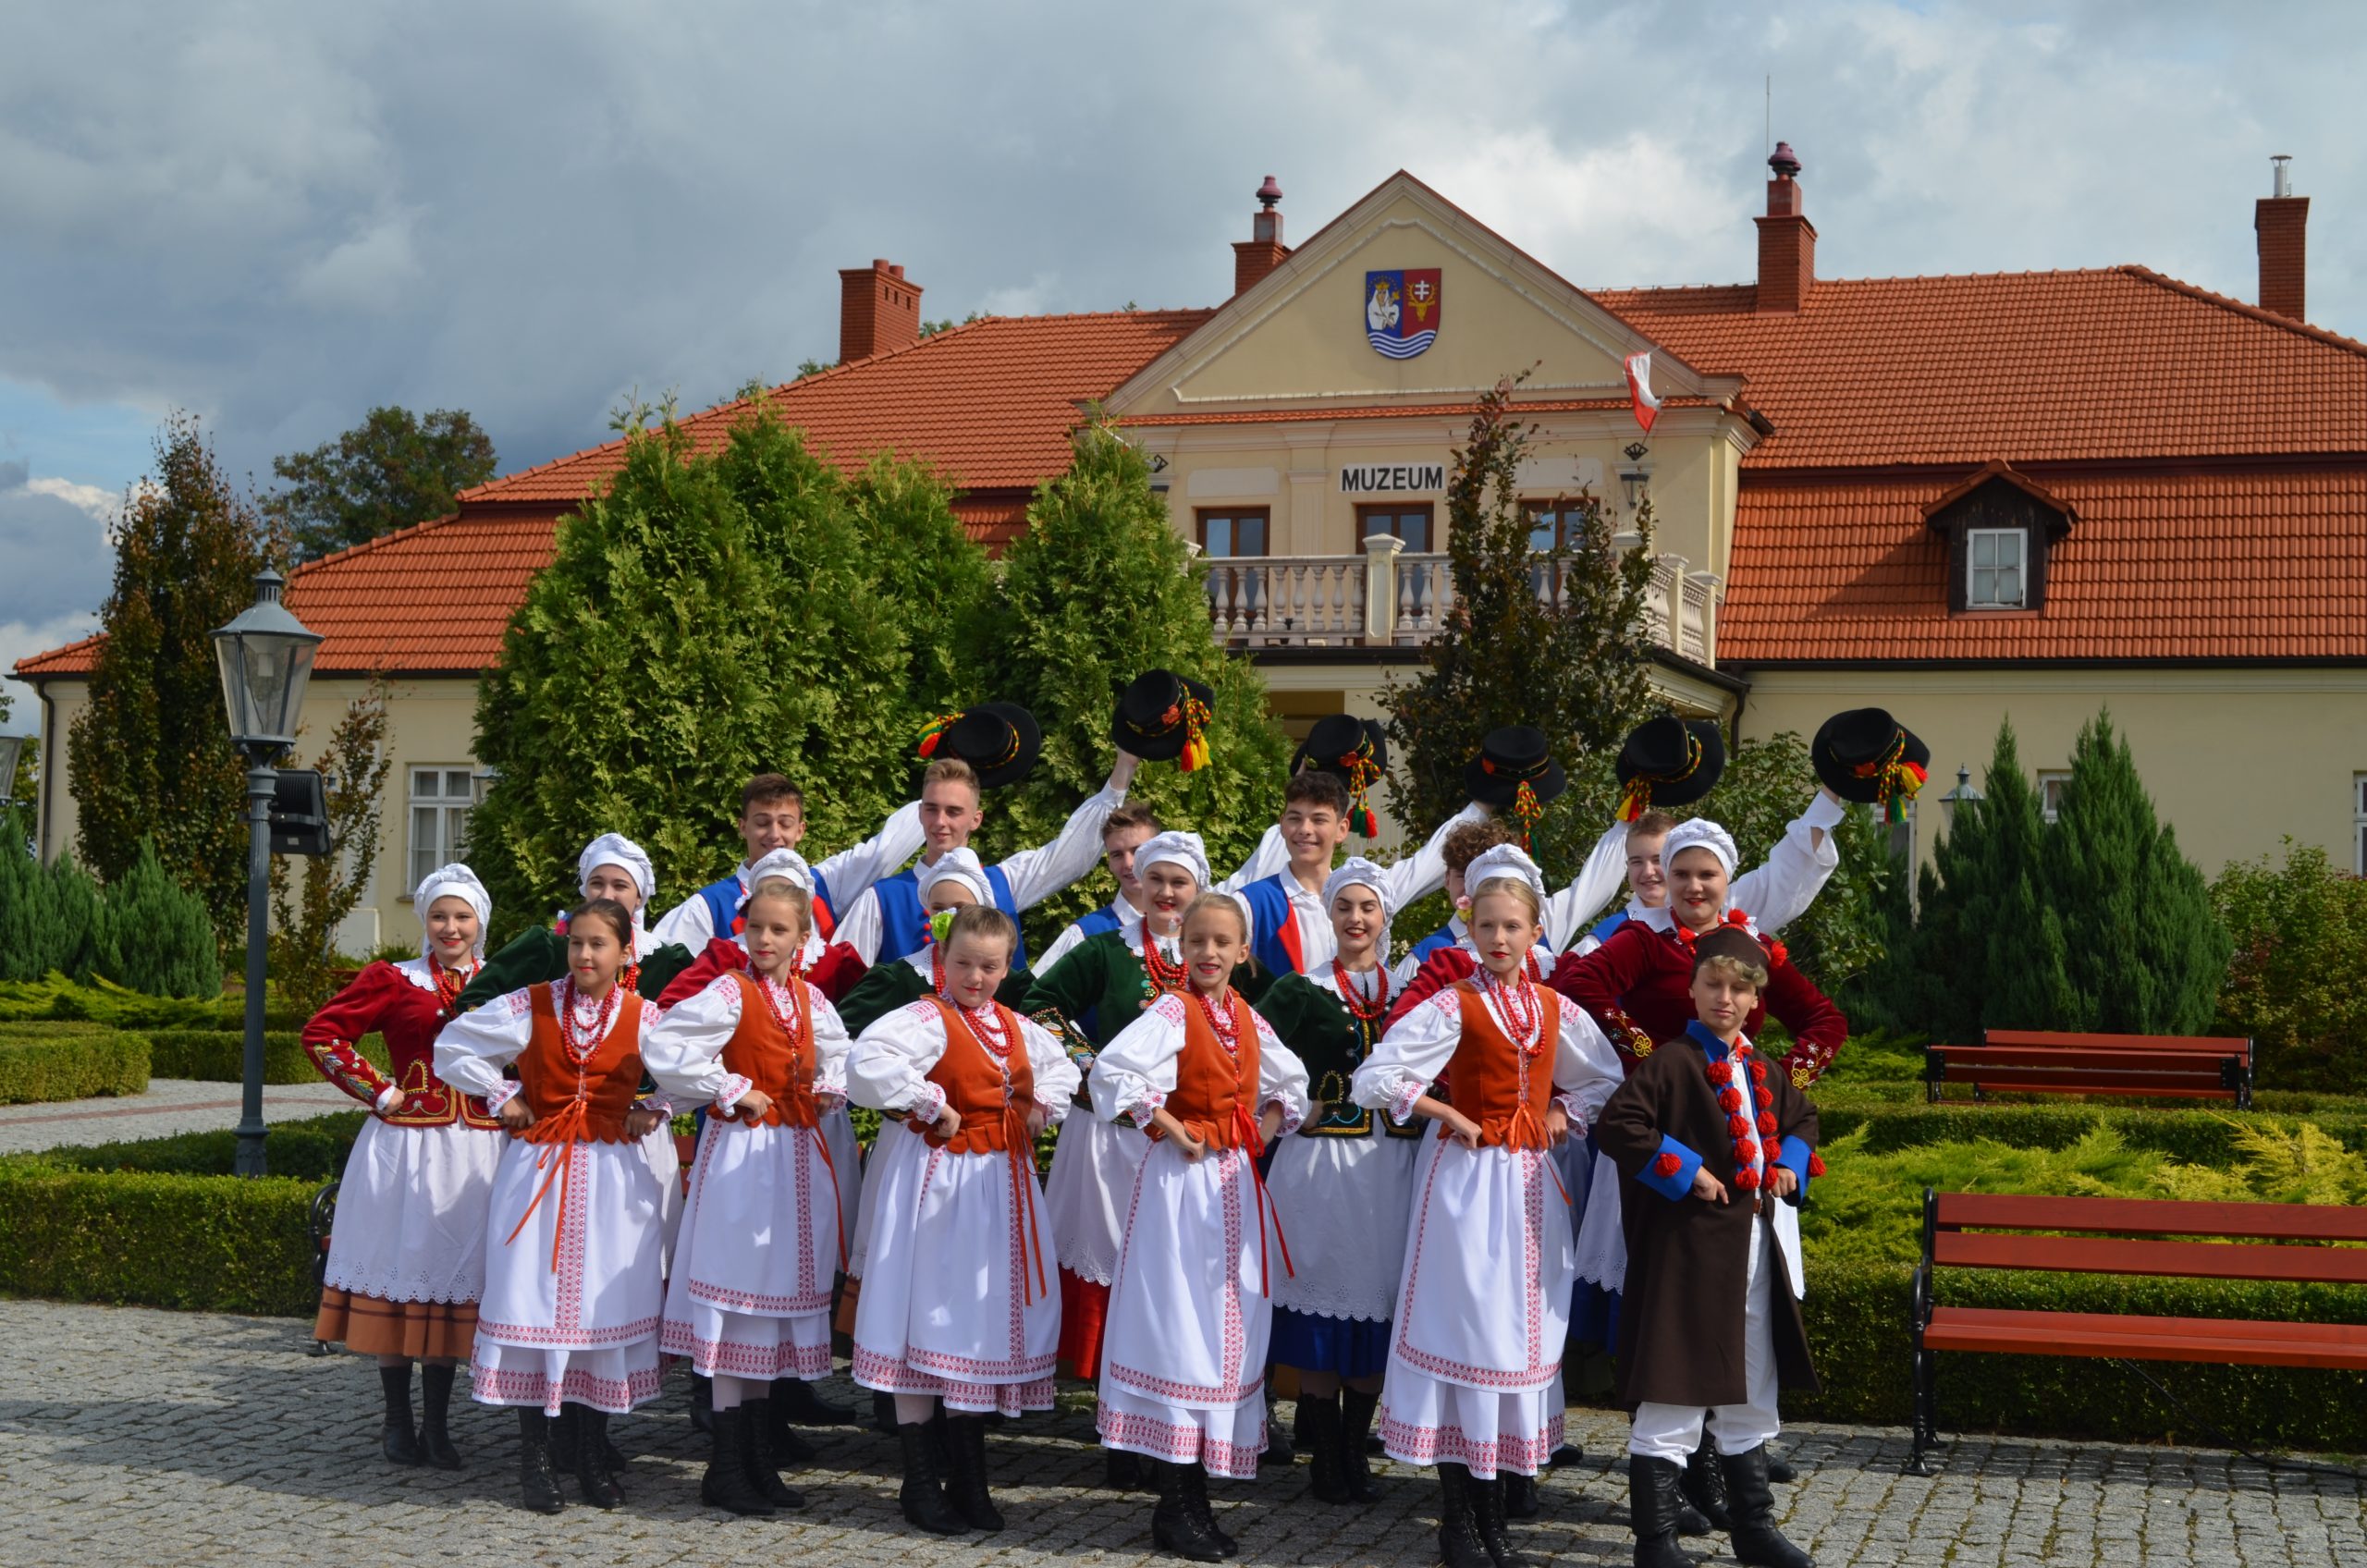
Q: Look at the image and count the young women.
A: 13